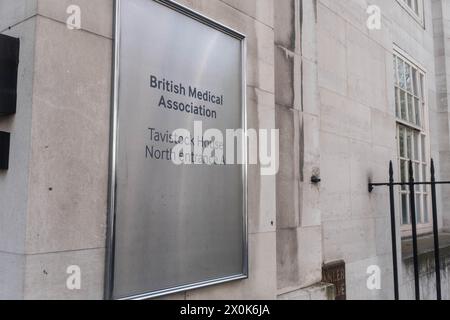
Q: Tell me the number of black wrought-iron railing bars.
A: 3